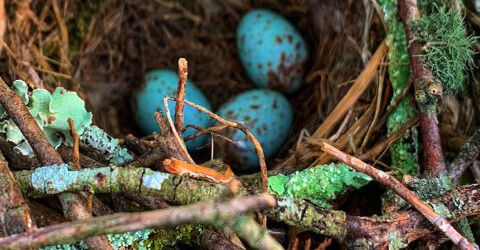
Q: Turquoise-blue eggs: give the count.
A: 3